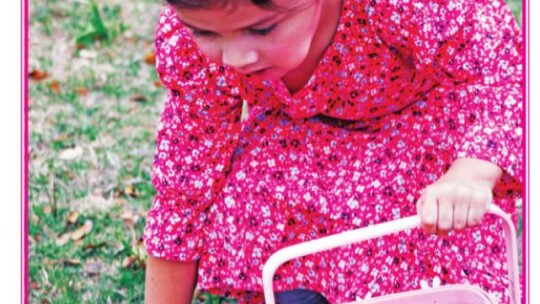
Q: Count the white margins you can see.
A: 2